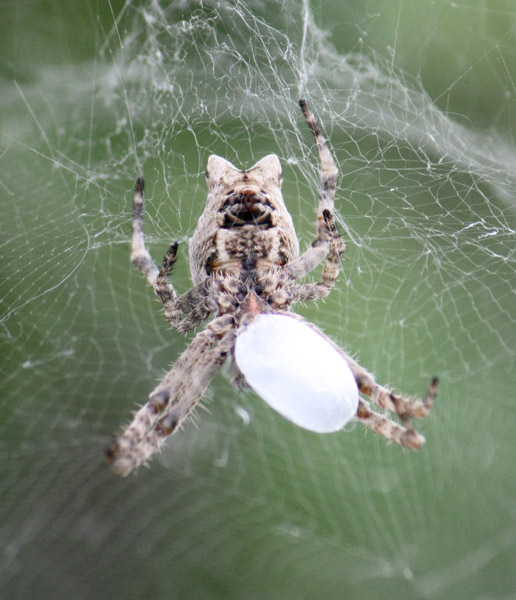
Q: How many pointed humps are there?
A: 2